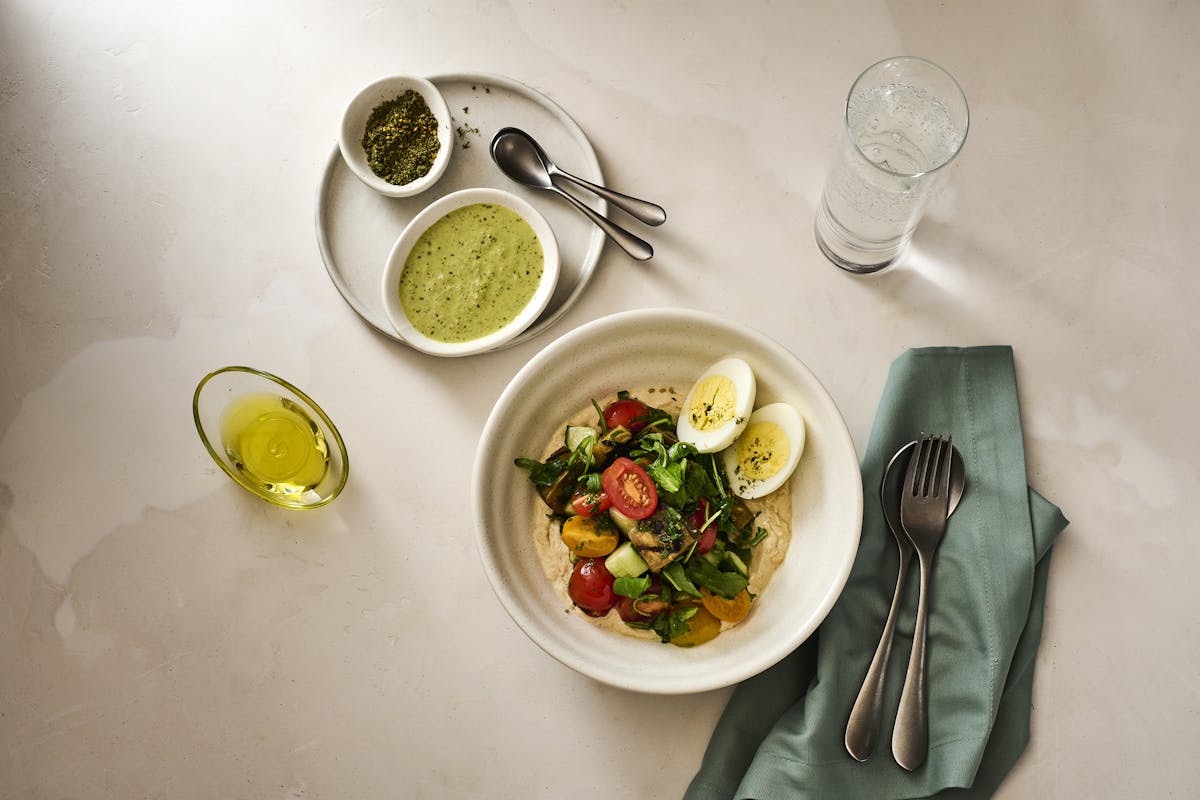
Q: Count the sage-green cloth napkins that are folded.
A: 1